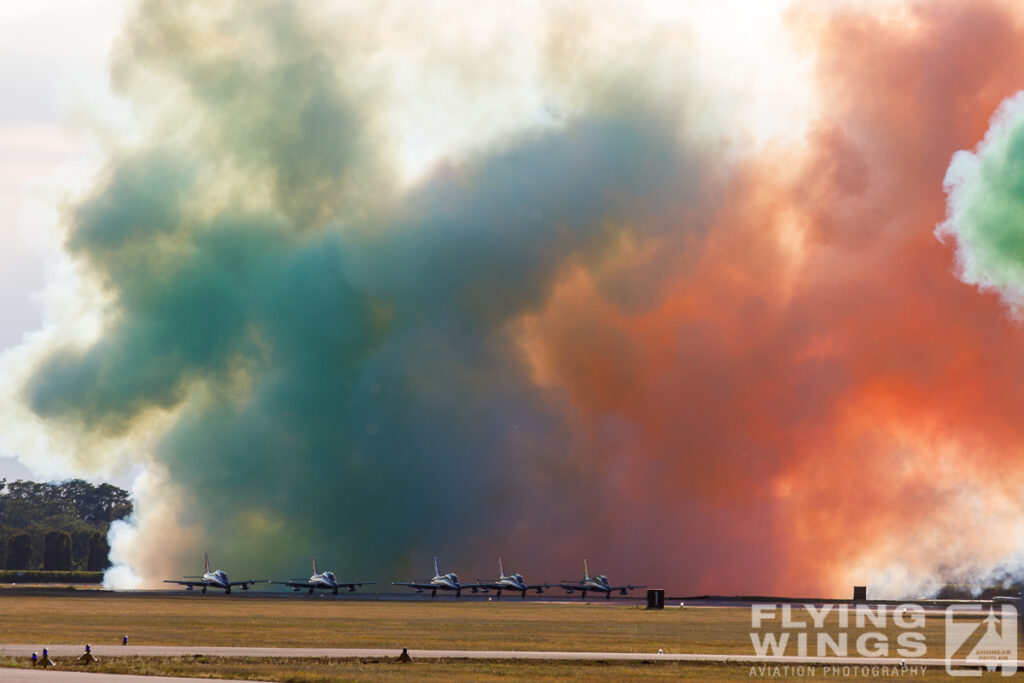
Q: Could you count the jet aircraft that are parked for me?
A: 5